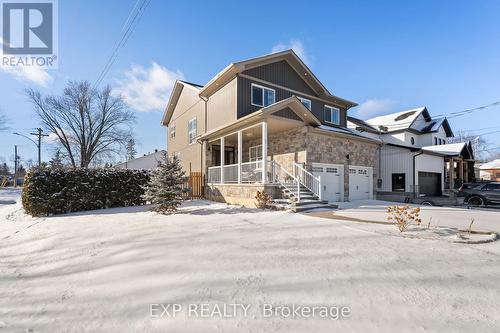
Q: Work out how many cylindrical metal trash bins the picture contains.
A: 0